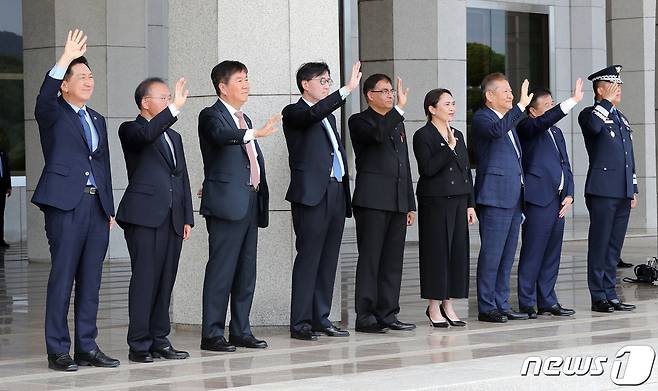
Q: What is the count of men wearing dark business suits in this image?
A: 7